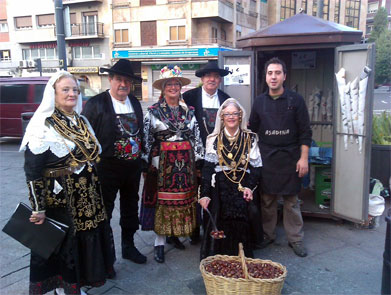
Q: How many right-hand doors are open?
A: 1